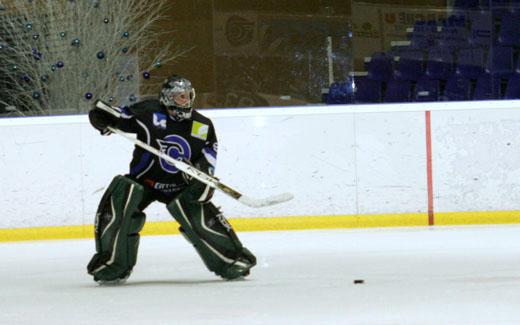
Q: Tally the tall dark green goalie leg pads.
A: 2